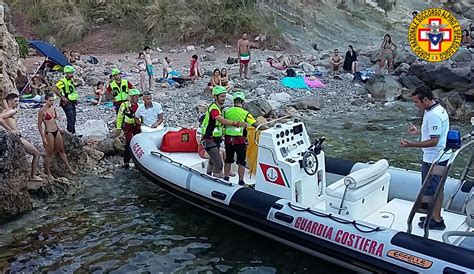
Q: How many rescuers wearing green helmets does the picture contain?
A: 5